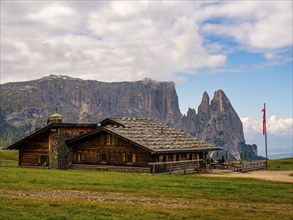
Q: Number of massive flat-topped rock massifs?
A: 1